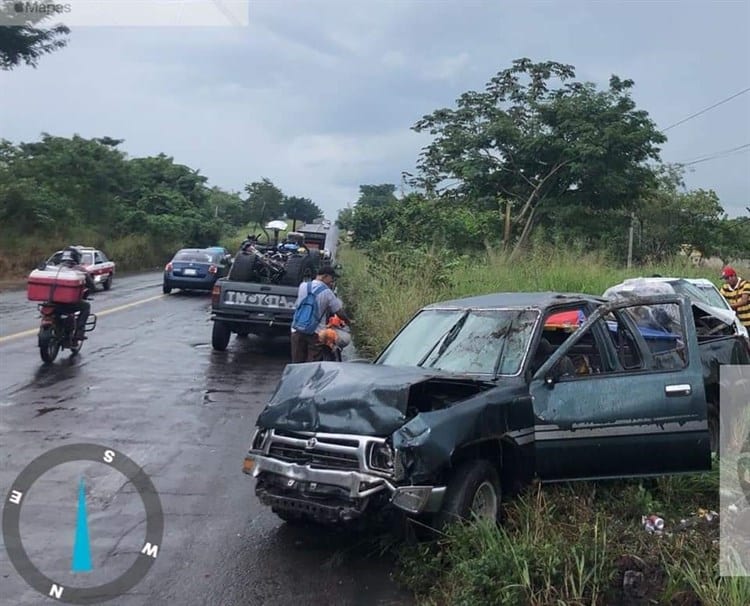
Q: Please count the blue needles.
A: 1